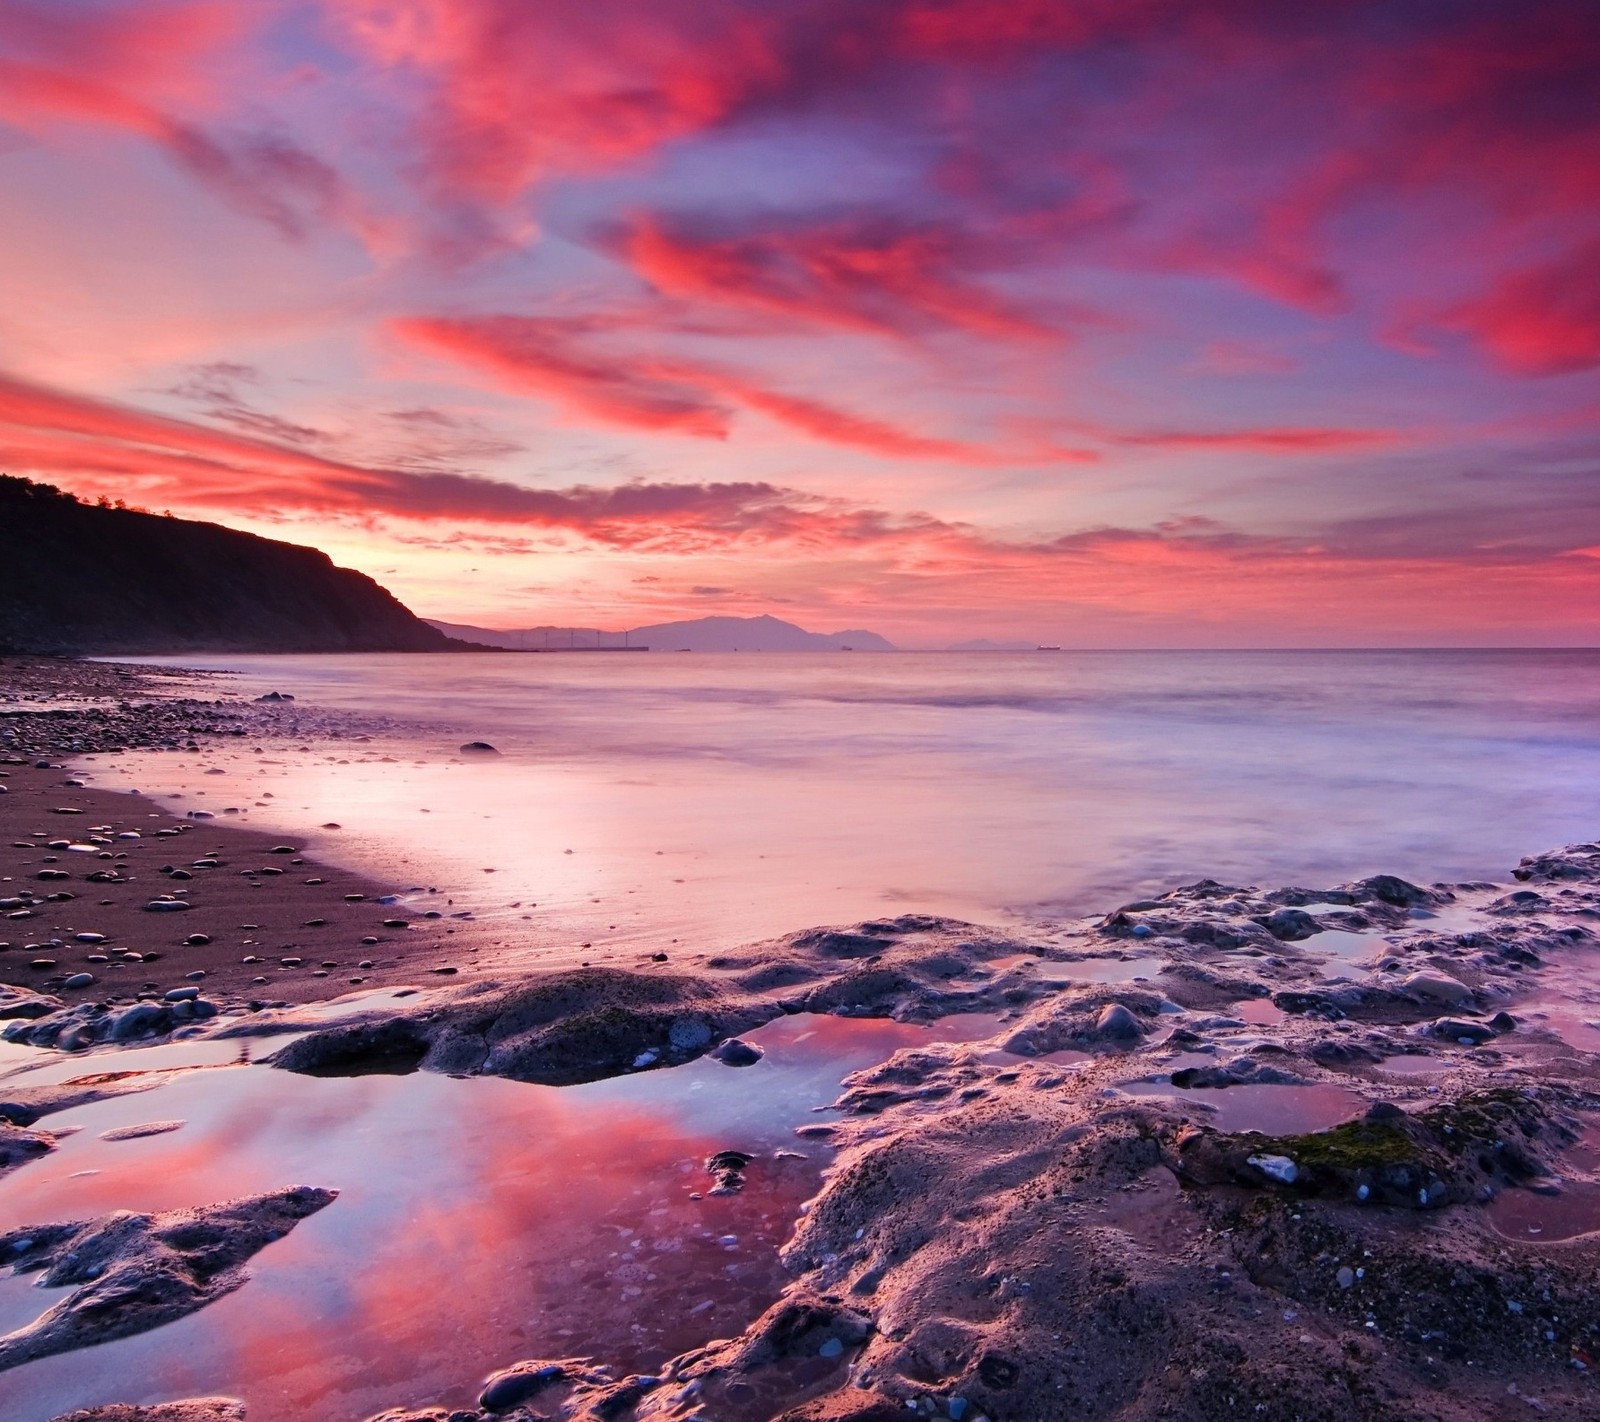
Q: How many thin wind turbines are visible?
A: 5